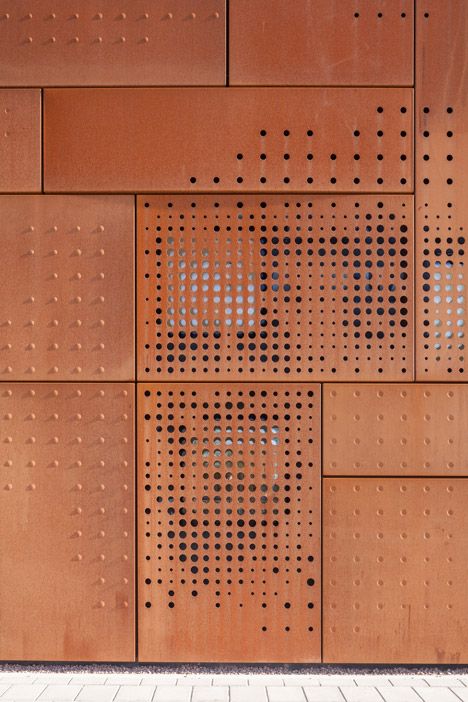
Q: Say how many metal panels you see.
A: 11